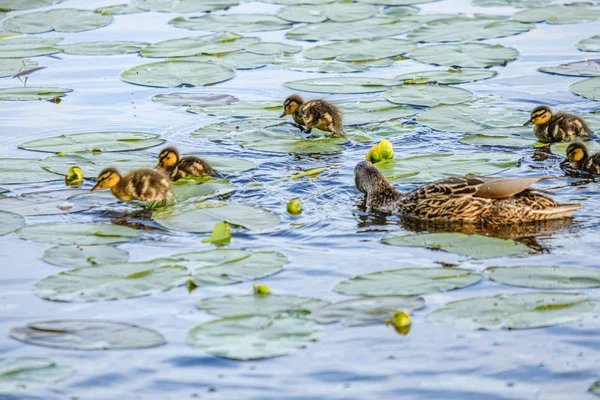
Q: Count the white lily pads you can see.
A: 0